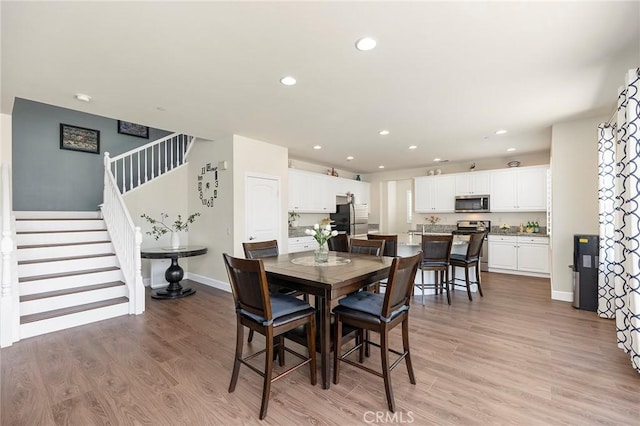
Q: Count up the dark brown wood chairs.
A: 8